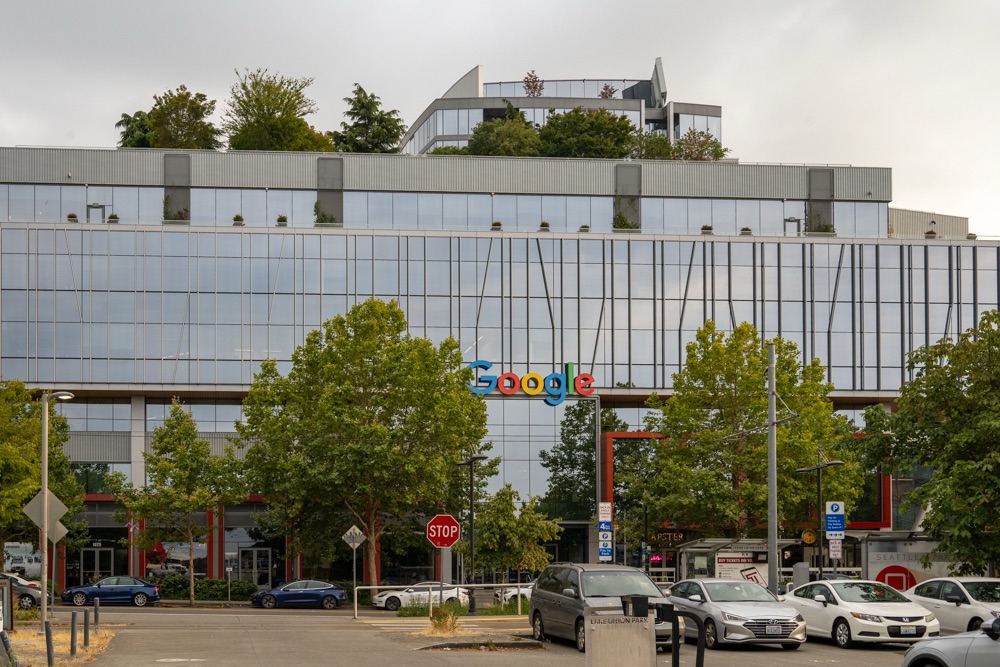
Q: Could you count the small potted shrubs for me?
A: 11